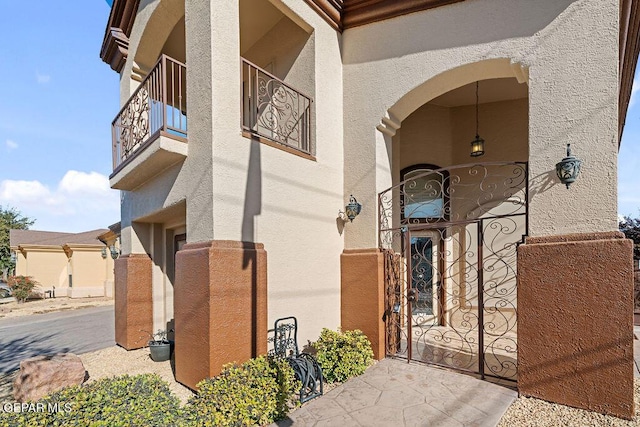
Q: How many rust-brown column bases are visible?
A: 4